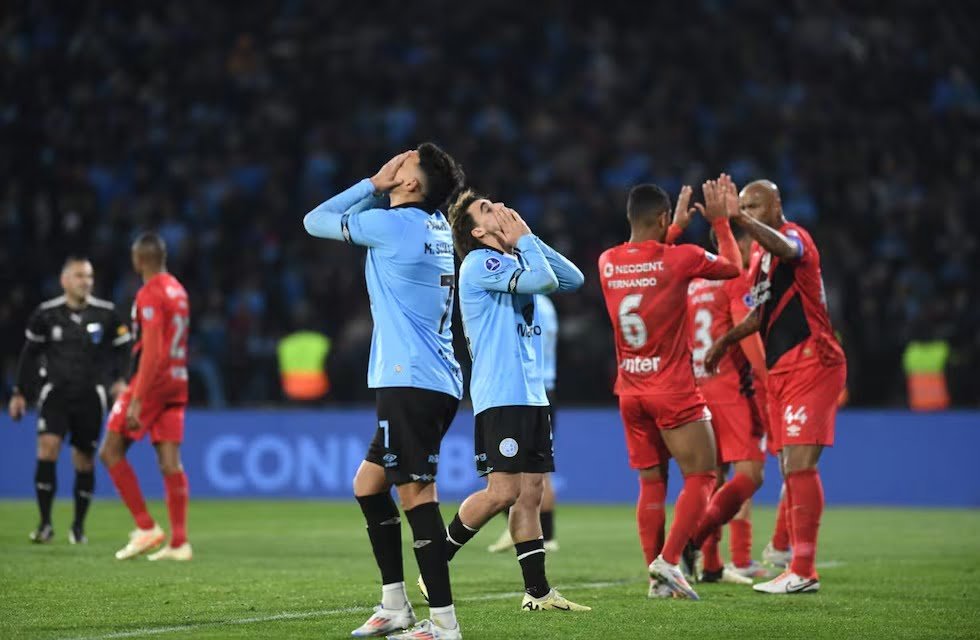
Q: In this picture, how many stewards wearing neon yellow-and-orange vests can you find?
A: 2